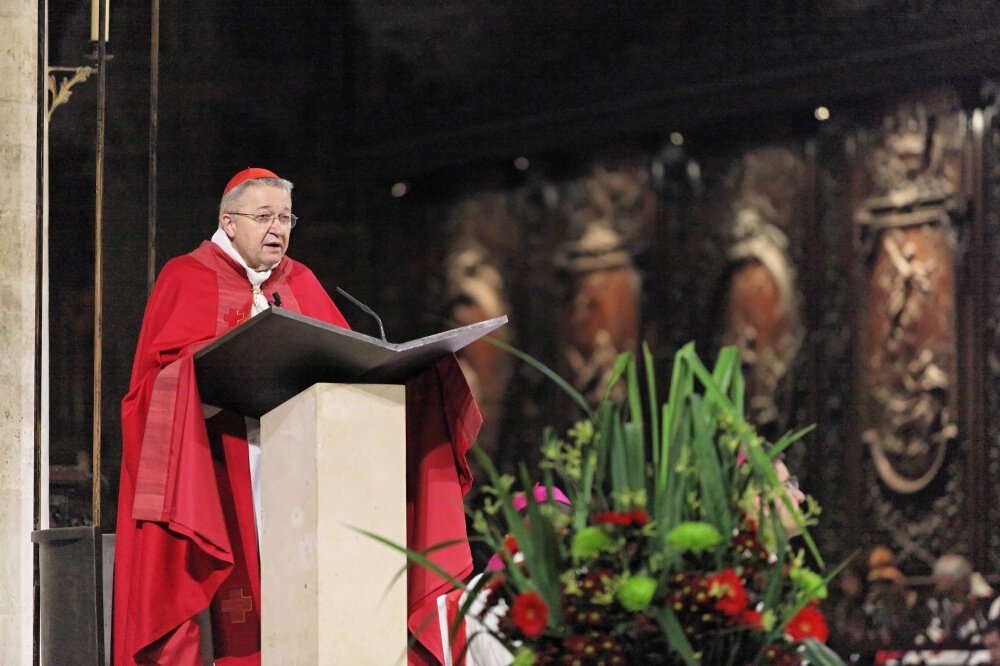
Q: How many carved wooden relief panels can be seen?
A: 4